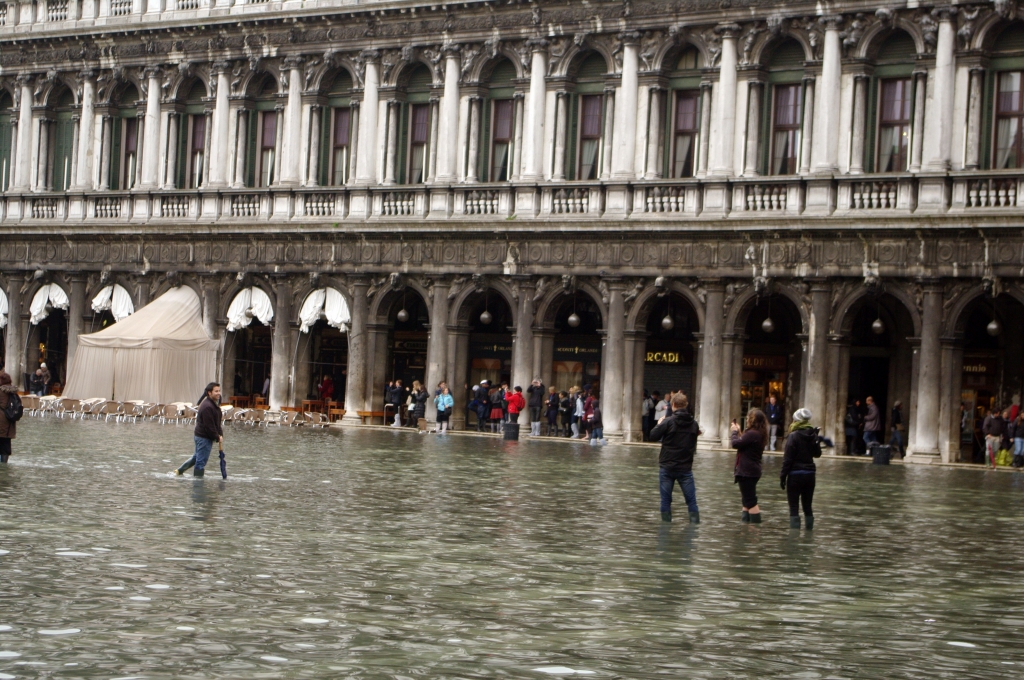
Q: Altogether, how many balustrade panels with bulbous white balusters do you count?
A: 12